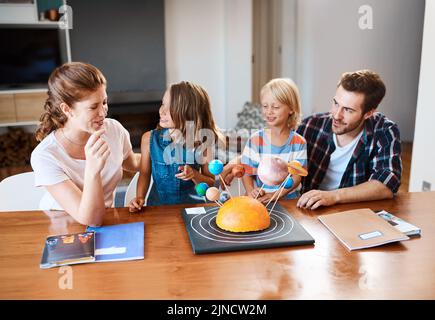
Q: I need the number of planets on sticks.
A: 8